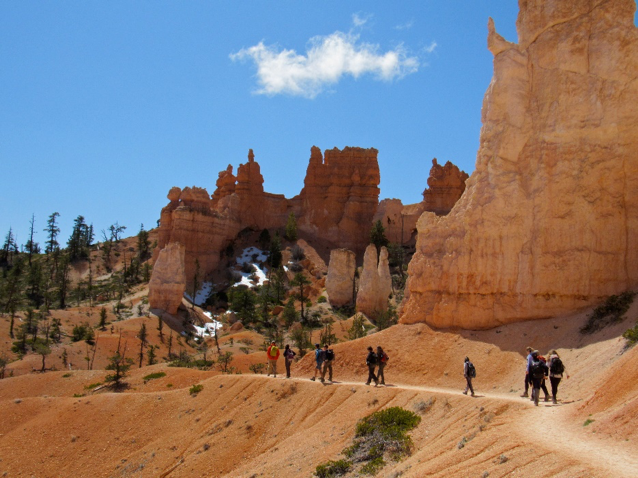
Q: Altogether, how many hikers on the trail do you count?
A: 11